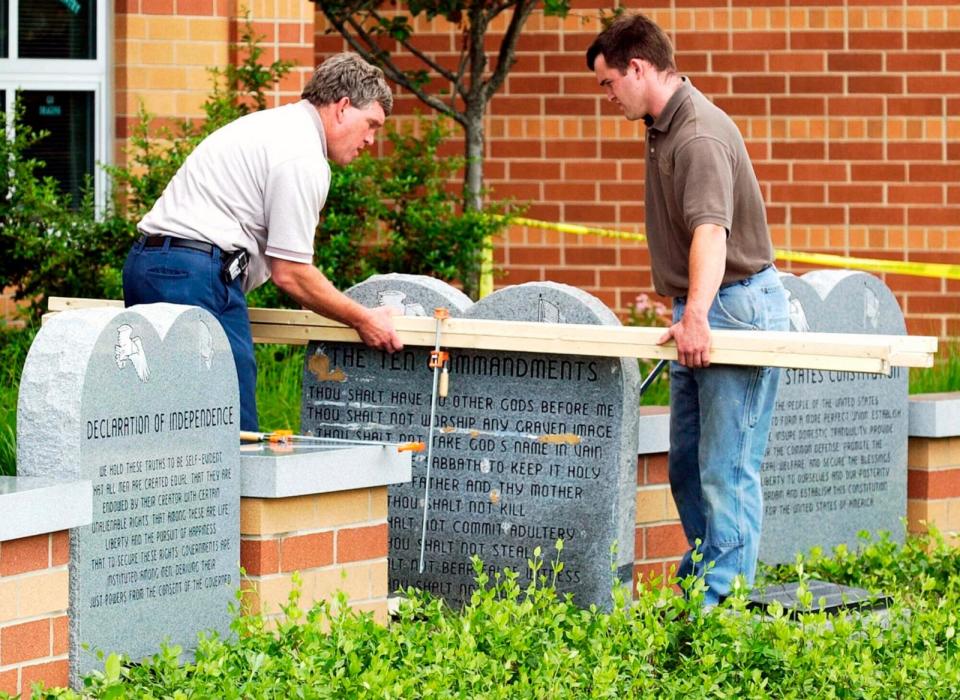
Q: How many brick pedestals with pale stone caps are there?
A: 4